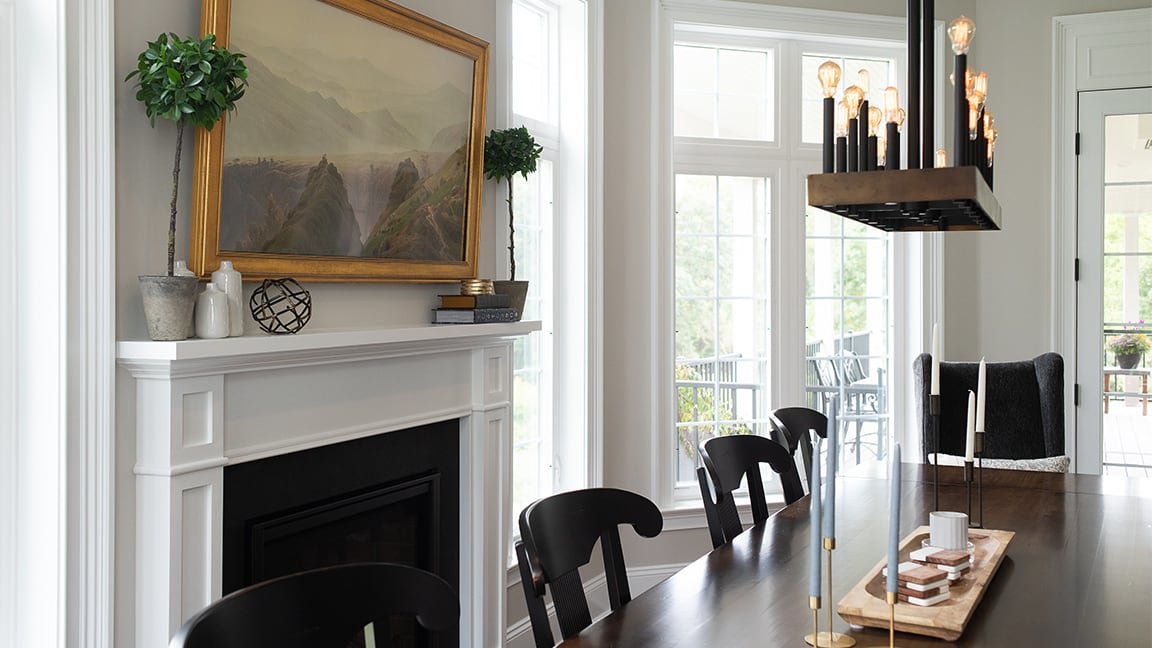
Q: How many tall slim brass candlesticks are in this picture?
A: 3